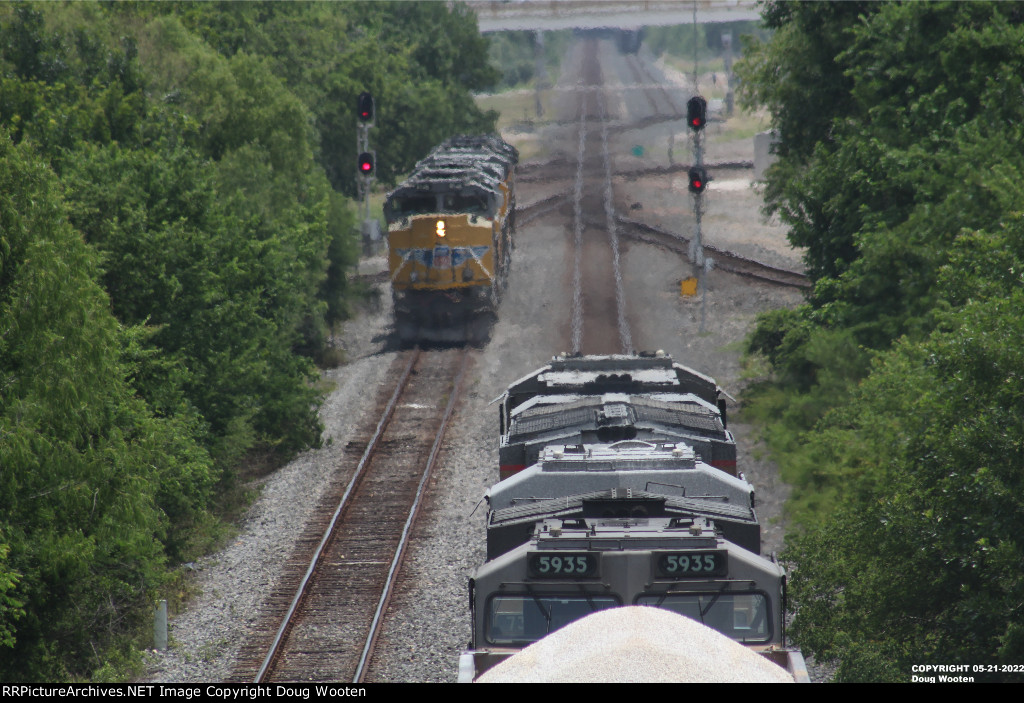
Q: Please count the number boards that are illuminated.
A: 2